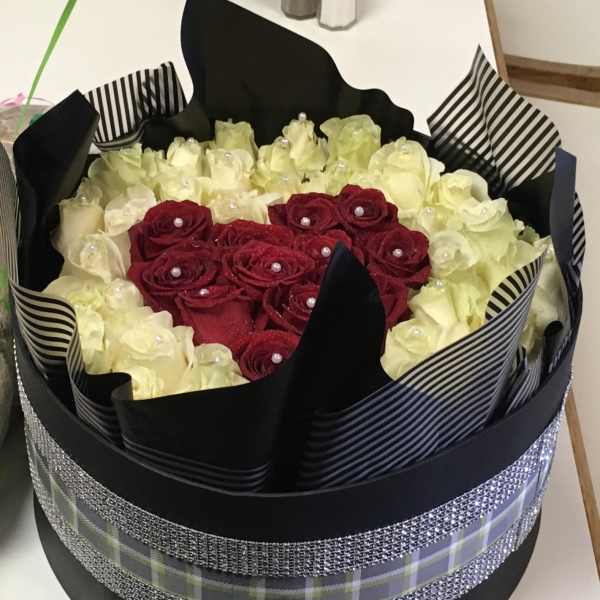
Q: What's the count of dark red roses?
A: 12